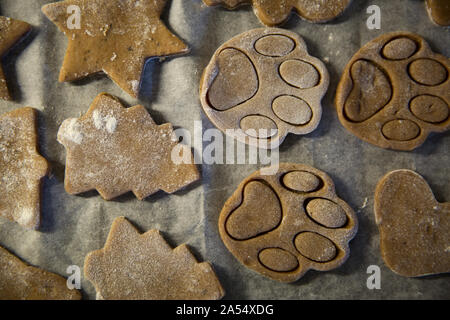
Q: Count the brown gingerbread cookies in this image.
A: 12